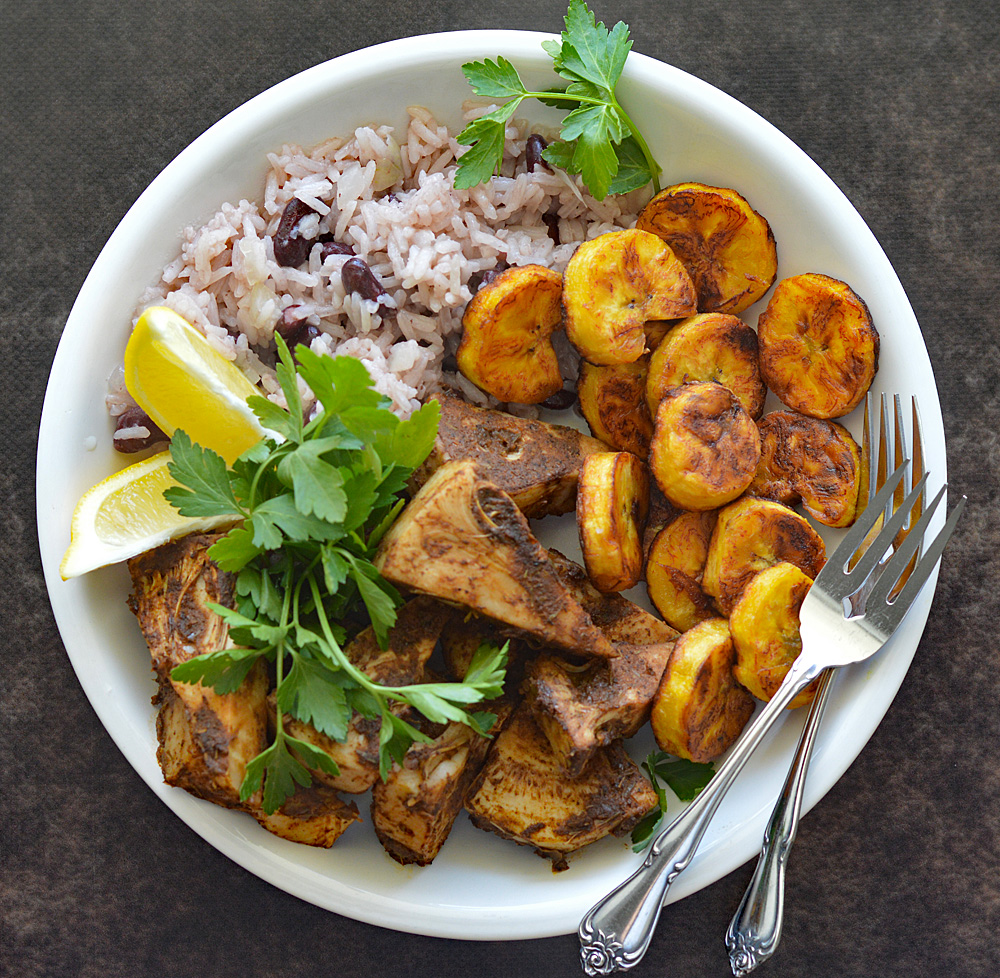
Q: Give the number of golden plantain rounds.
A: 13